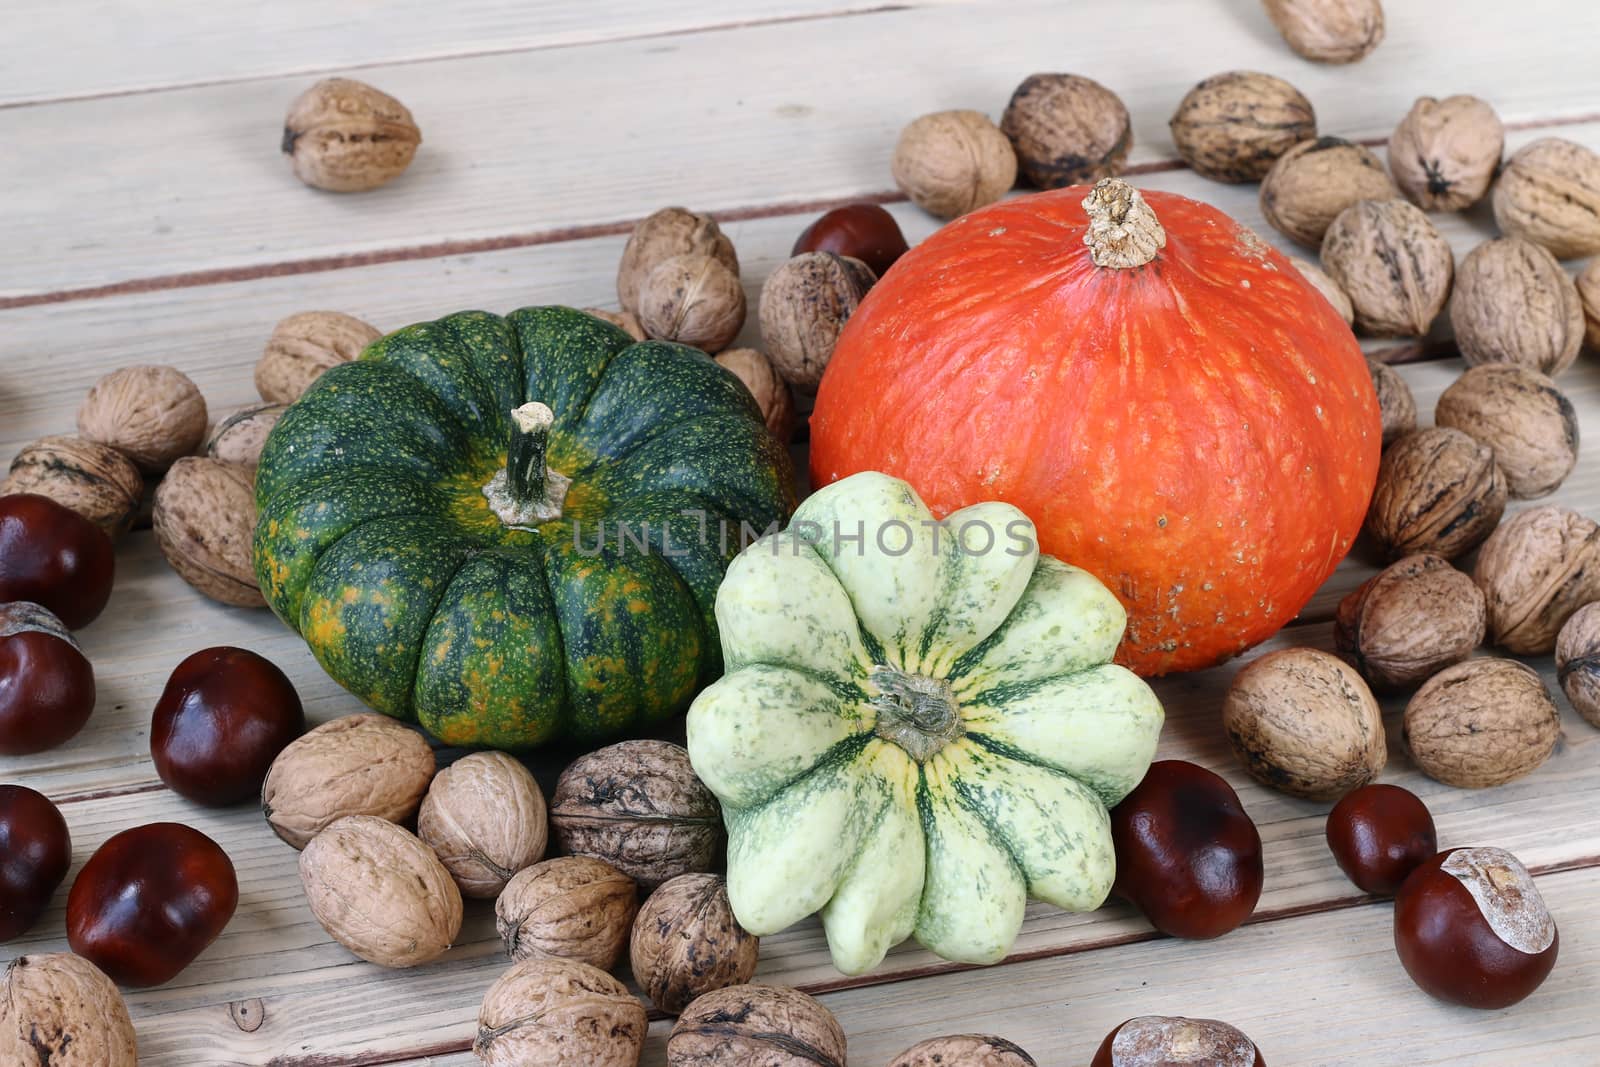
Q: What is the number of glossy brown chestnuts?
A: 10